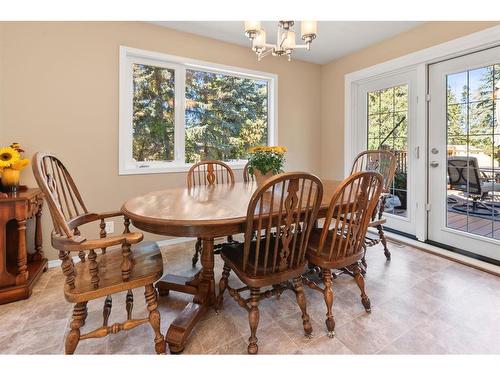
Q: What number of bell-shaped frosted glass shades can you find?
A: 4